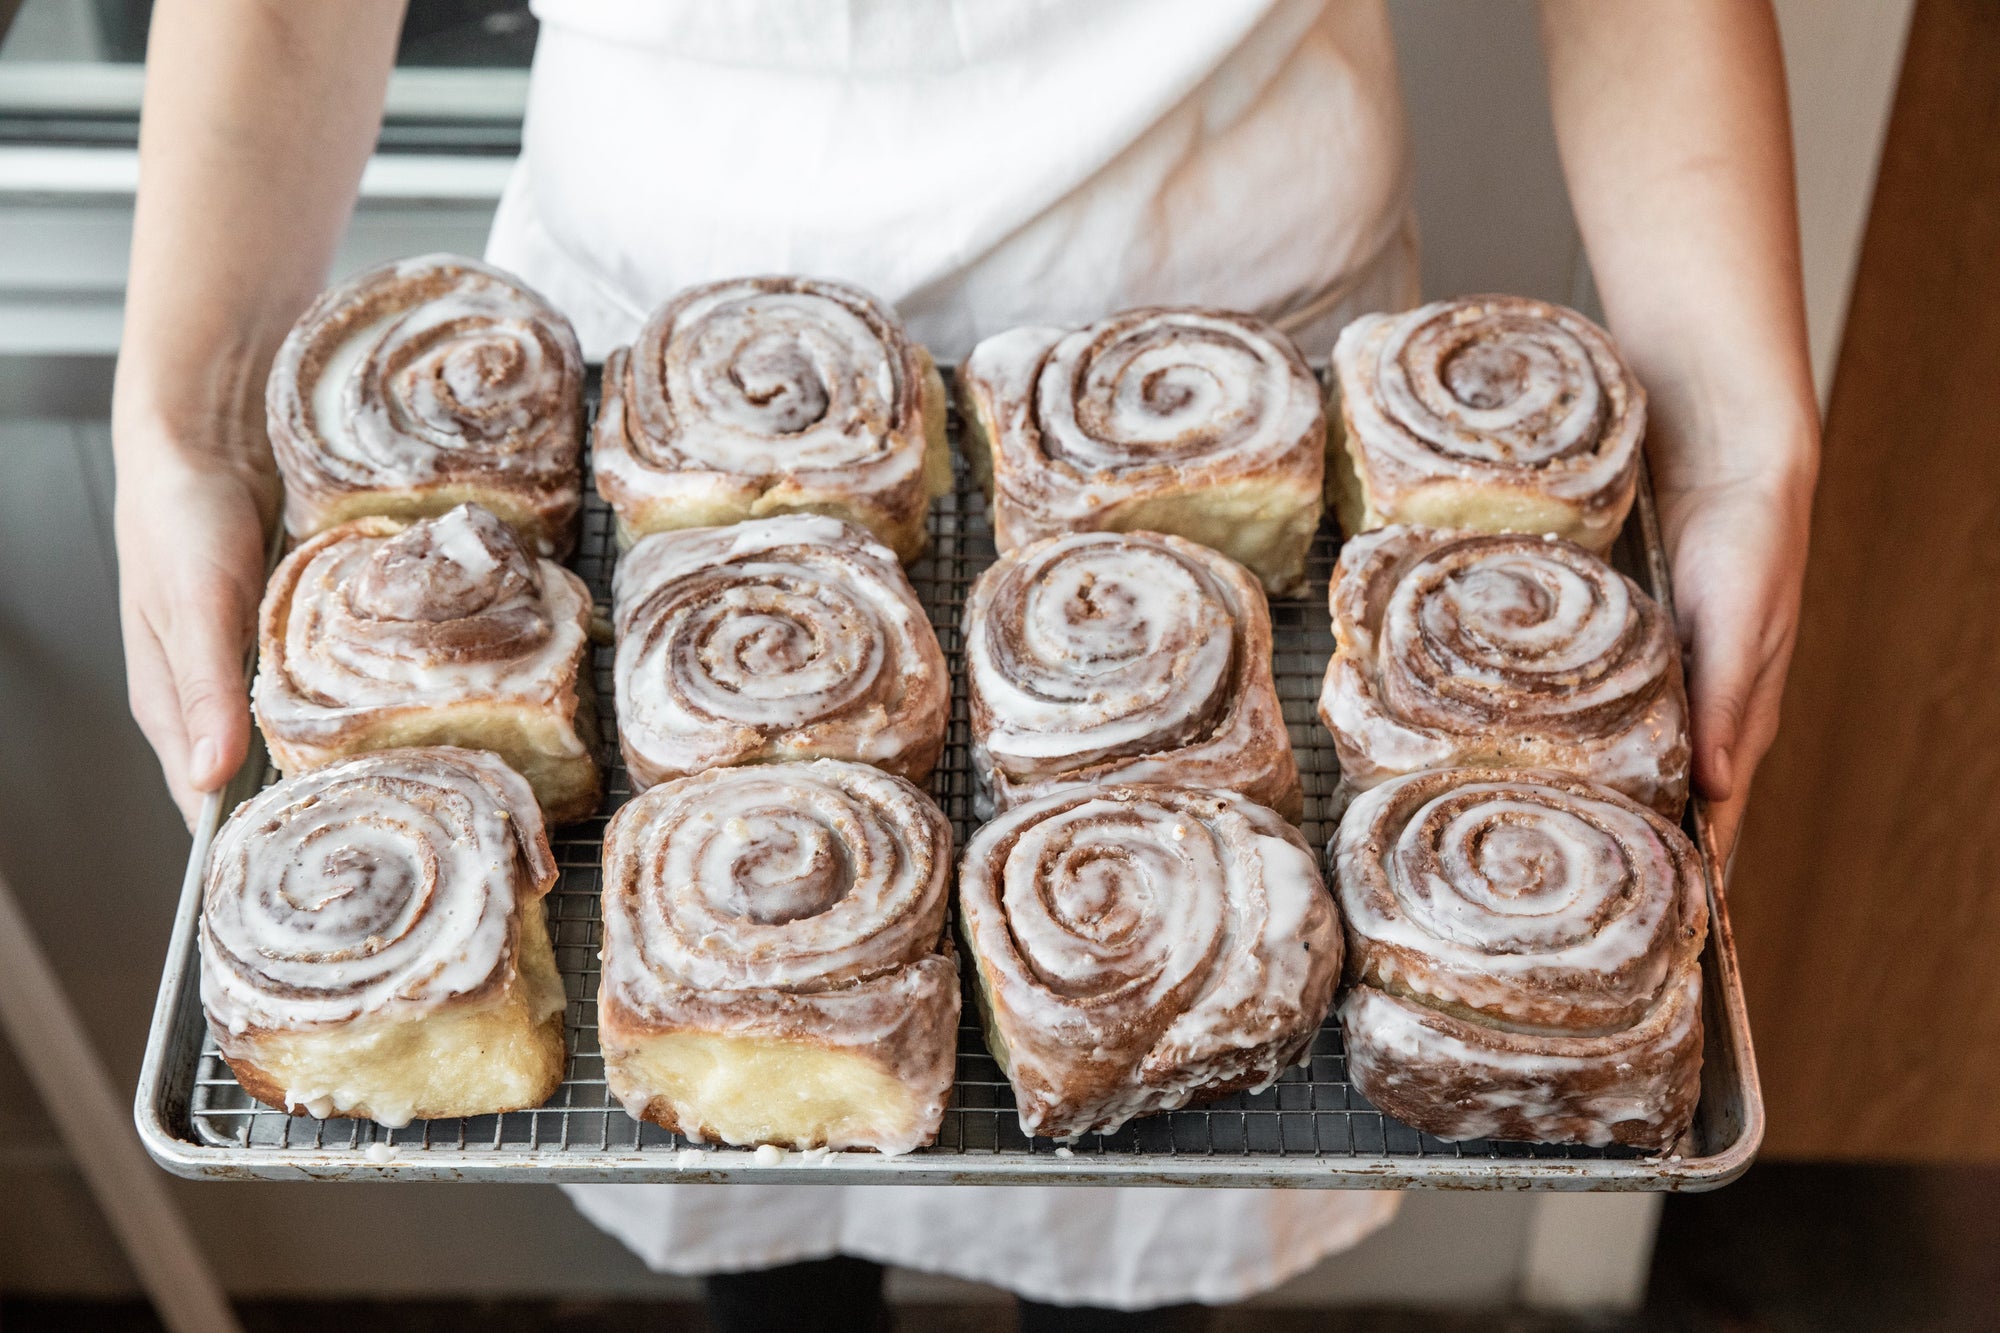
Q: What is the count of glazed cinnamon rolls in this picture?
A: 12